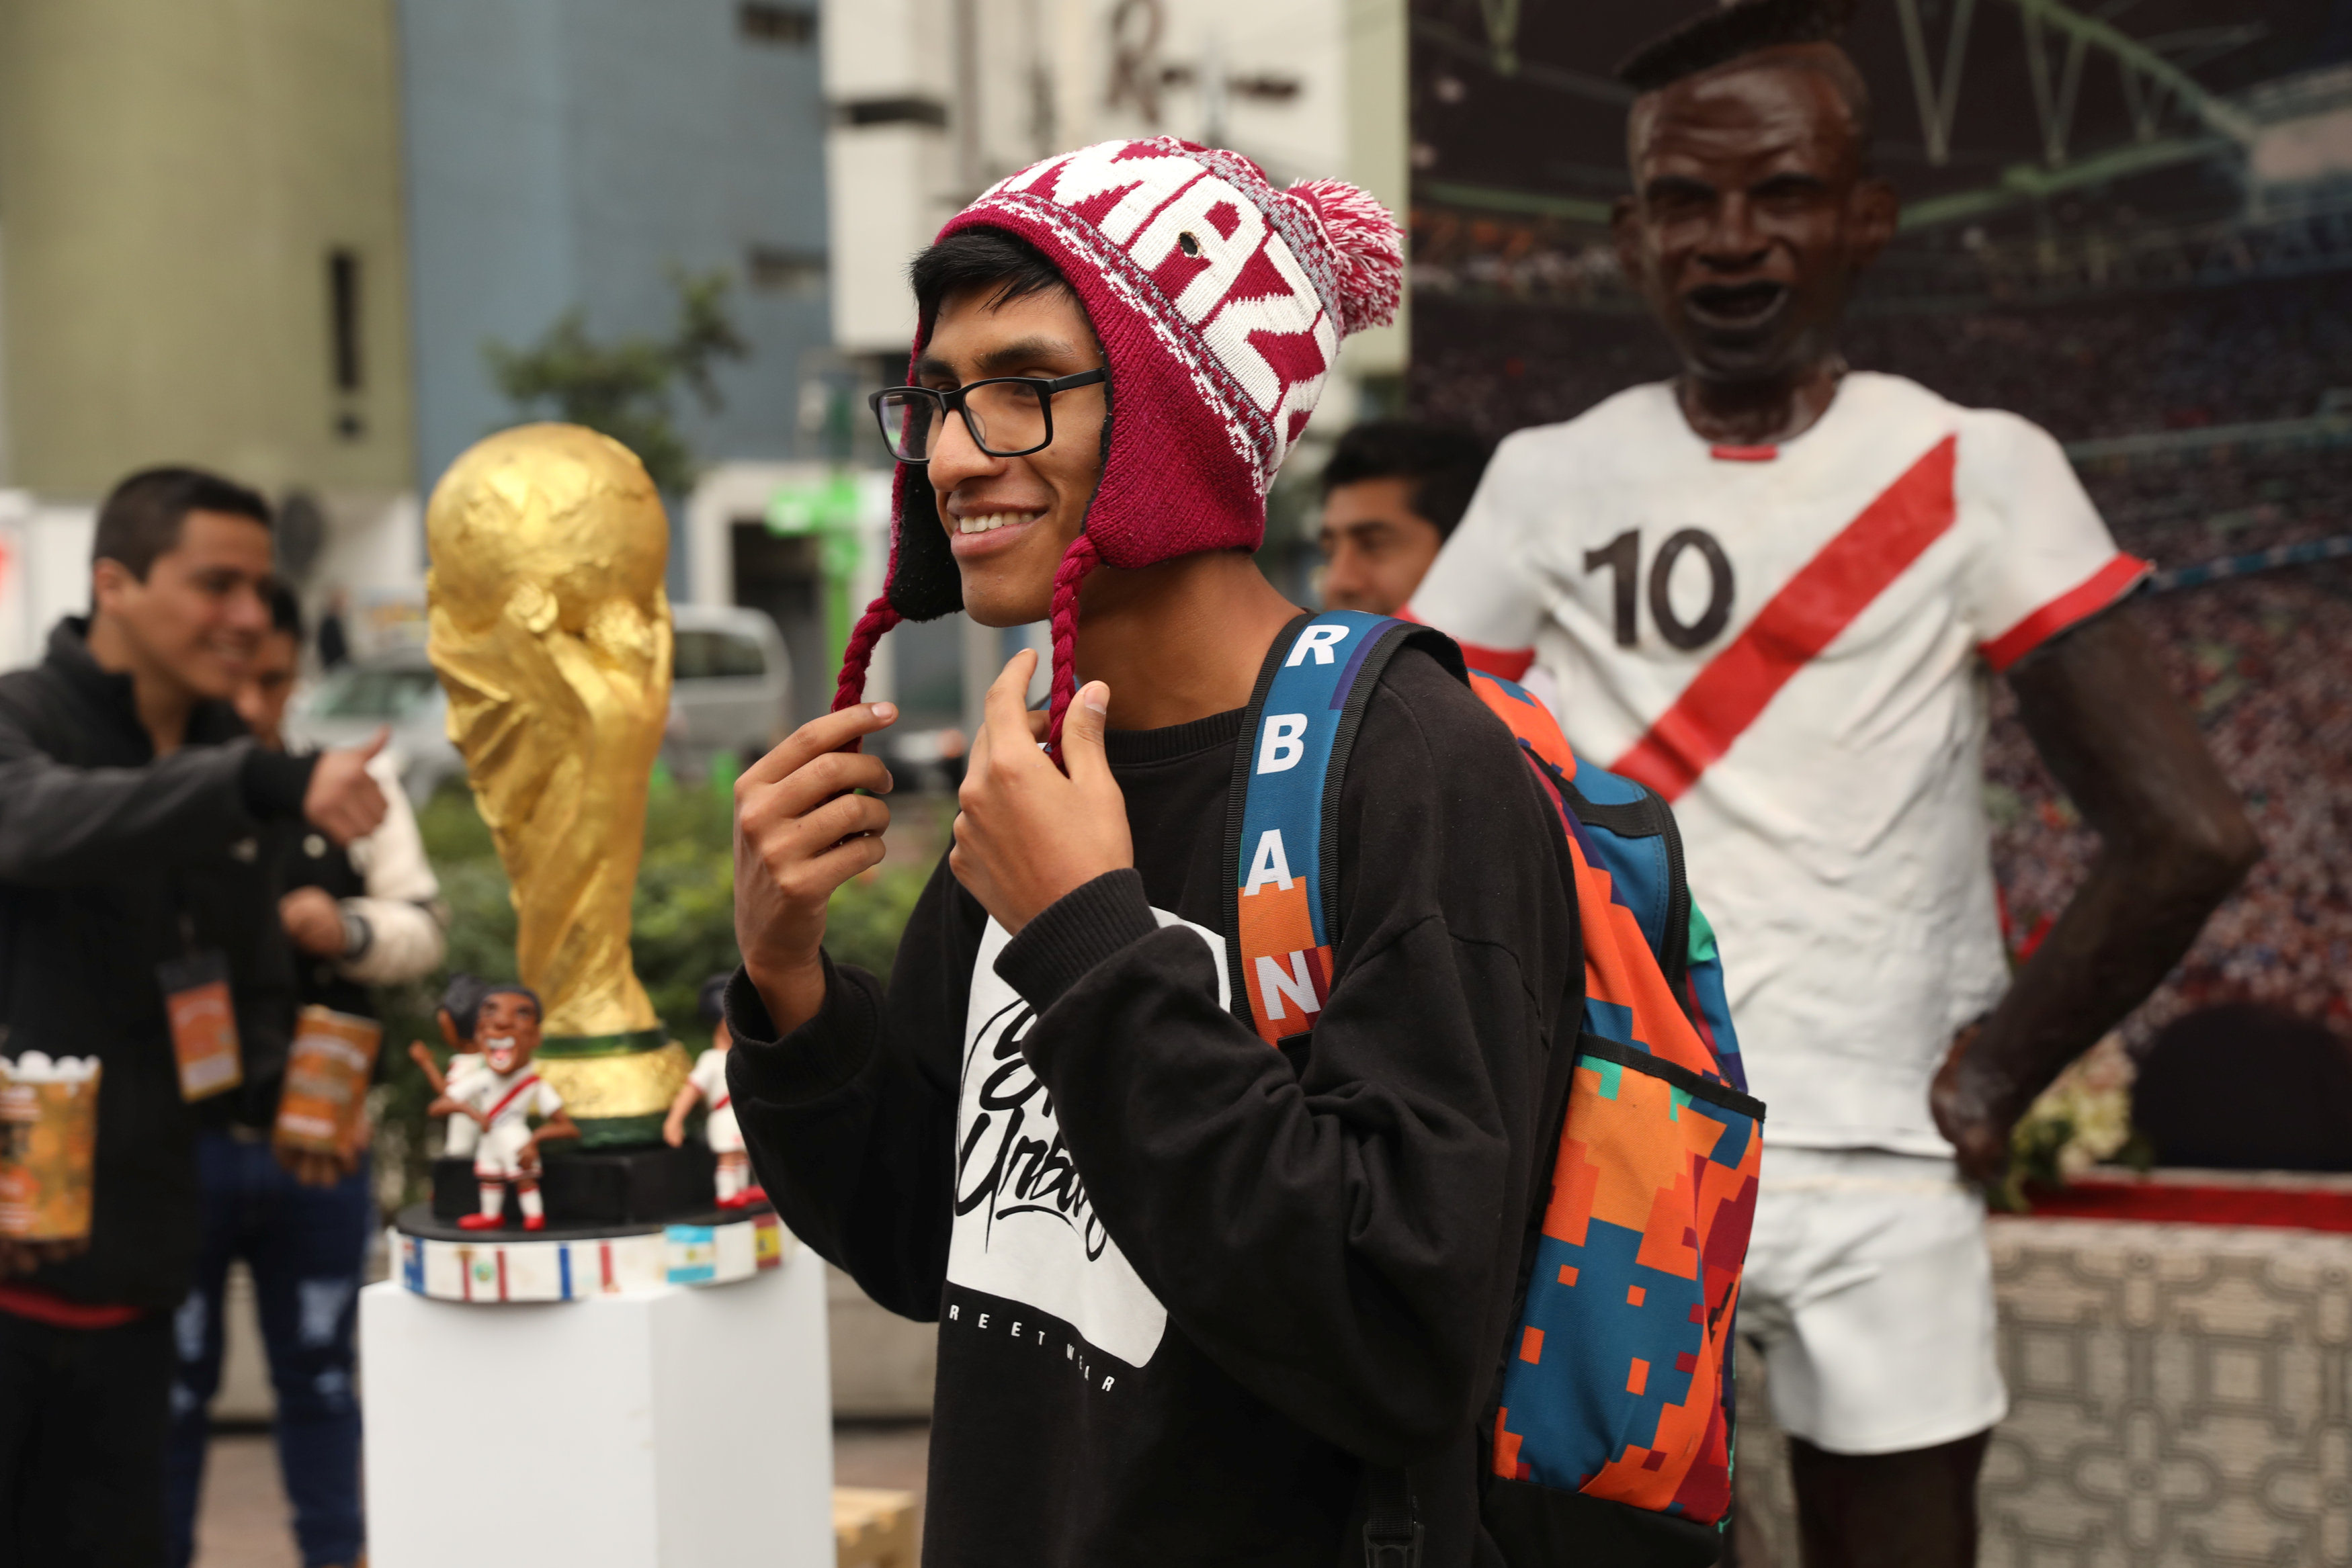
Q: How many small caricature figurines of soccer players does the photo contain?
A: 3